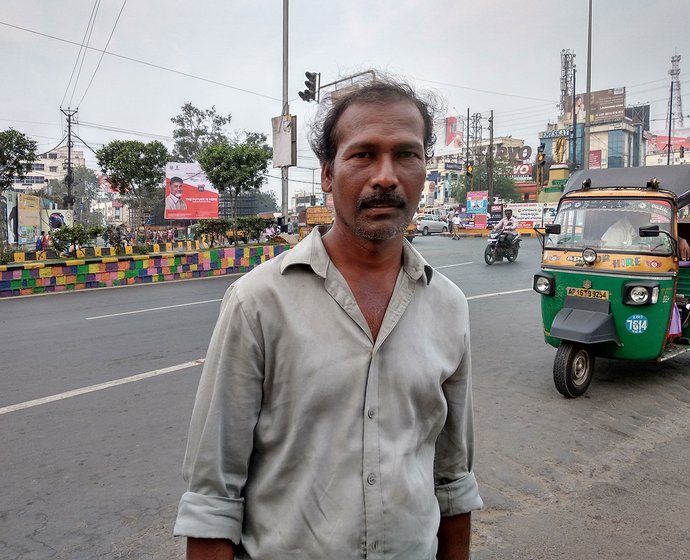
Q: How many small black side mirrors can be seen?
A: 2